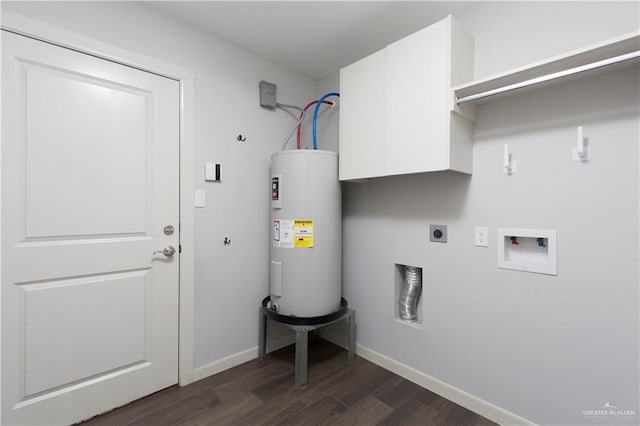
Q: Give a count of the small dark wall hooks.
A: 2